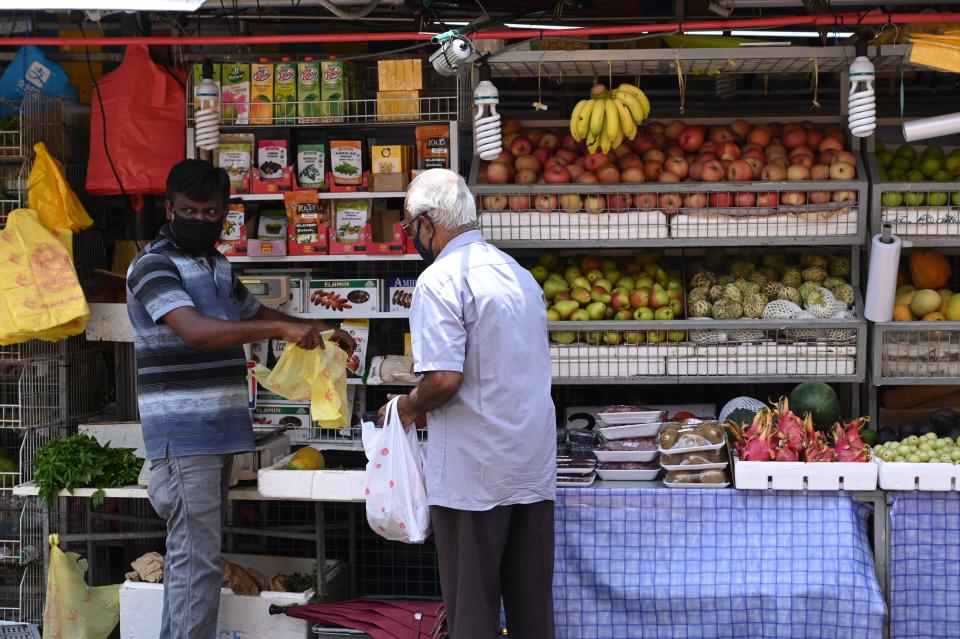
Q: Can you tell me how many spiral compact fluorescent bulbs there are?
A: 3